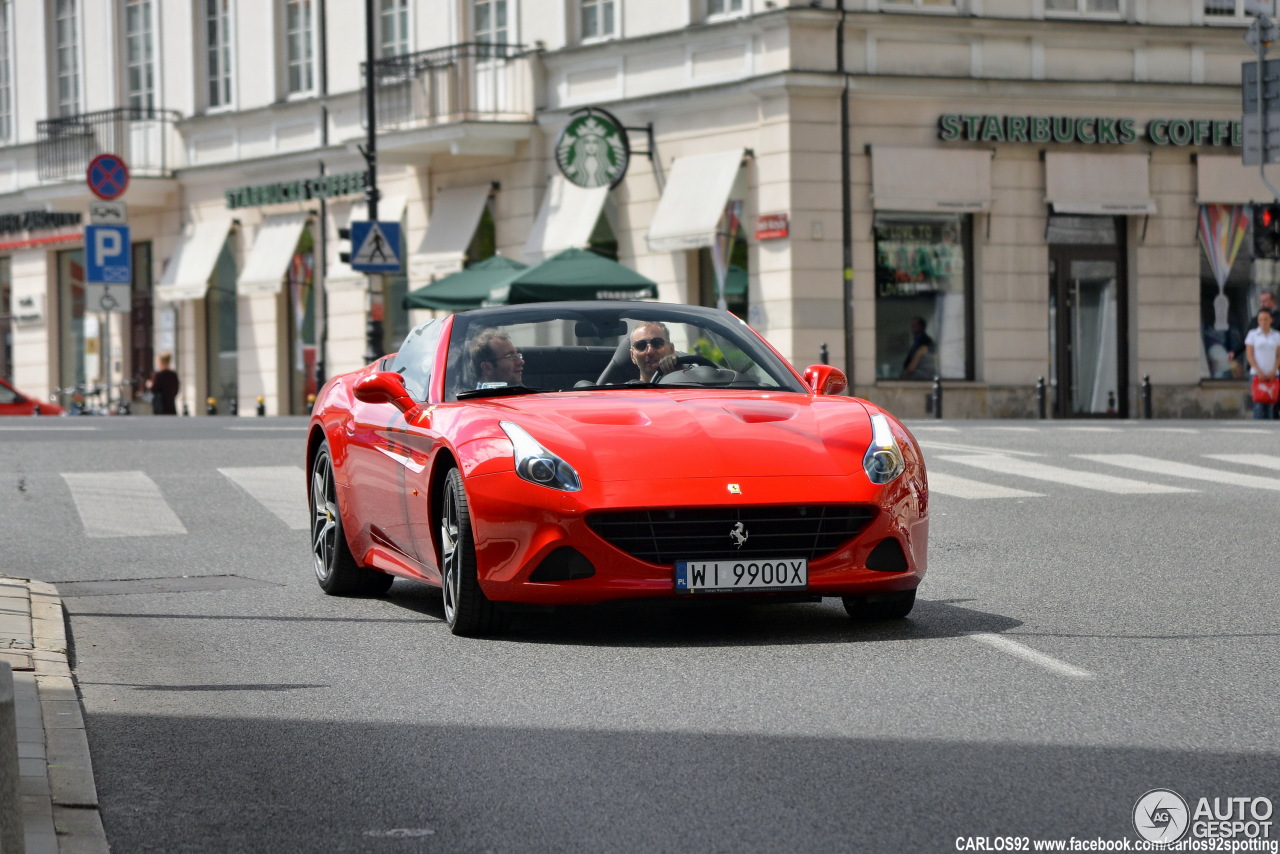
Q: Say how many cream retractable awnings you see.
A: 9